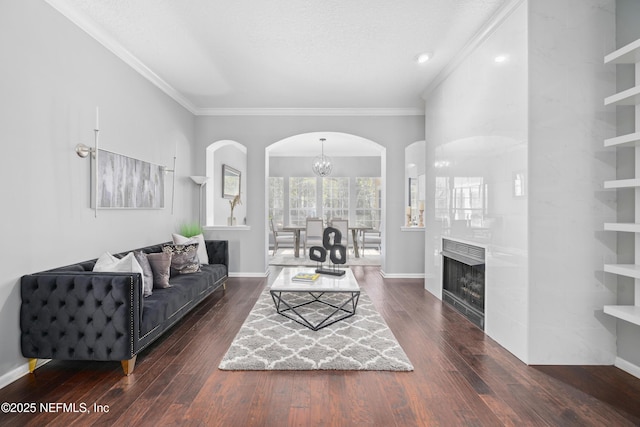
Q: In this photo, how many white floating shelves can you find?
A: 7